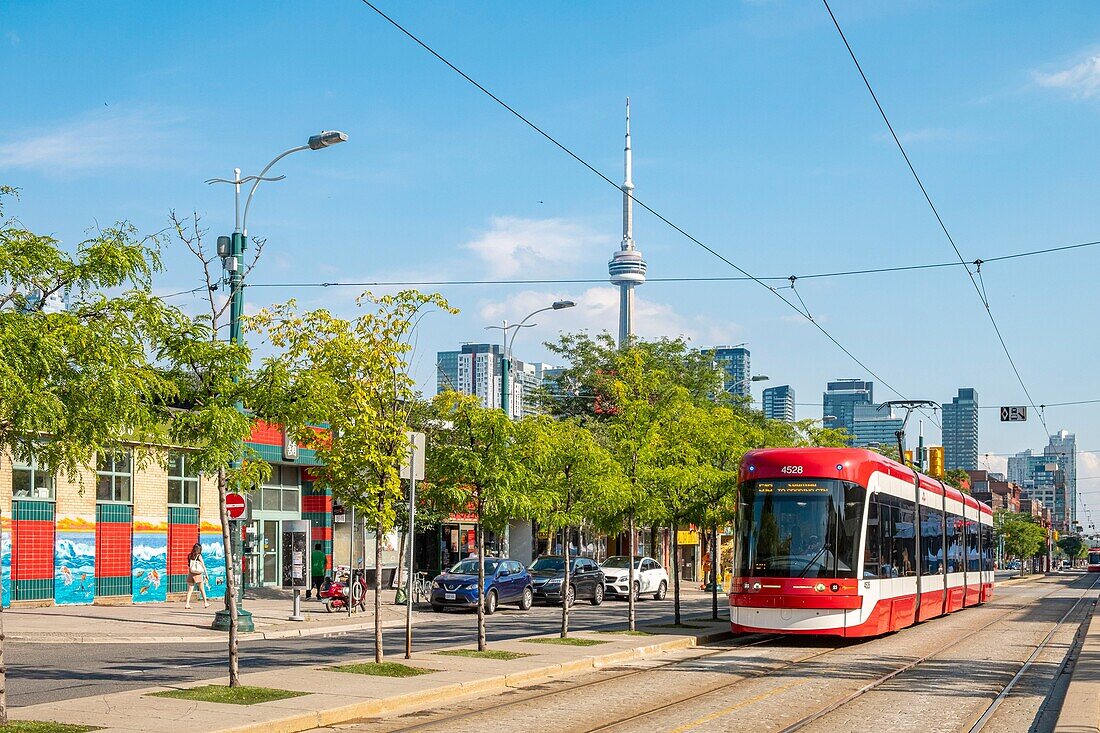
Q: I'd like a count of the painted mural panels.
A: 4